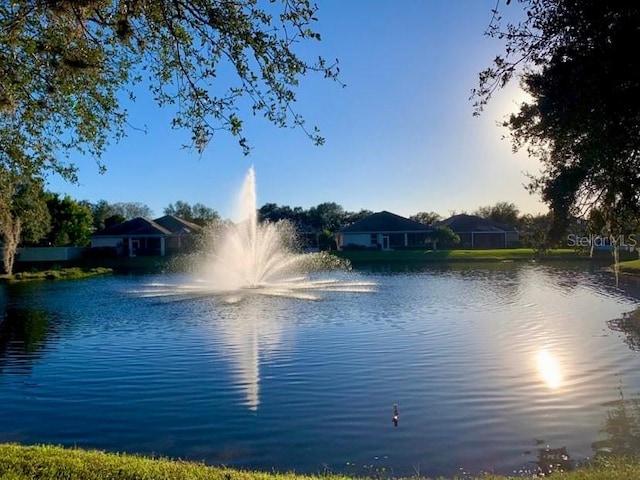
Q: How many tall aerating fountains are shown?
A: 1